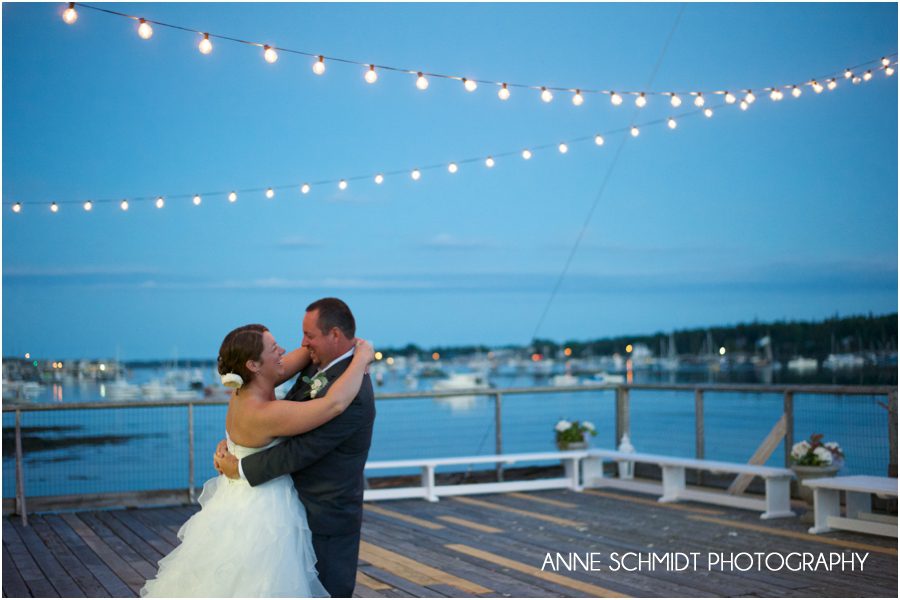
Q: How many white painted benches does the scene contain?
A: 3